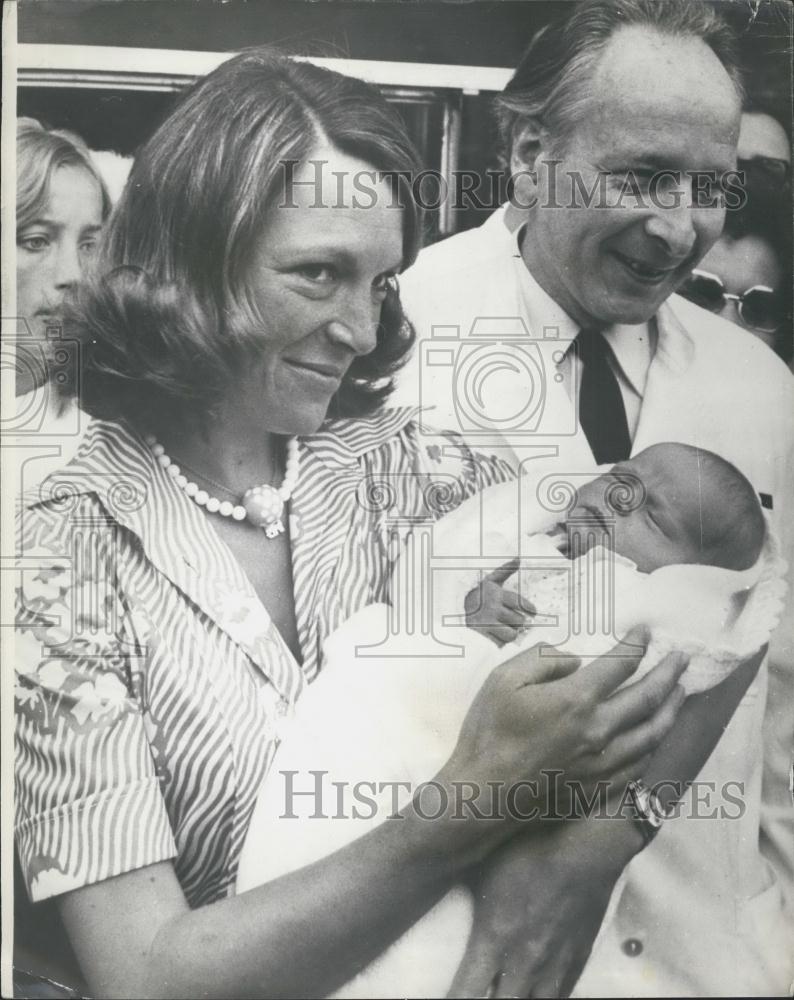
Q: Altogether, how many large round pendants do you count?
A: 1